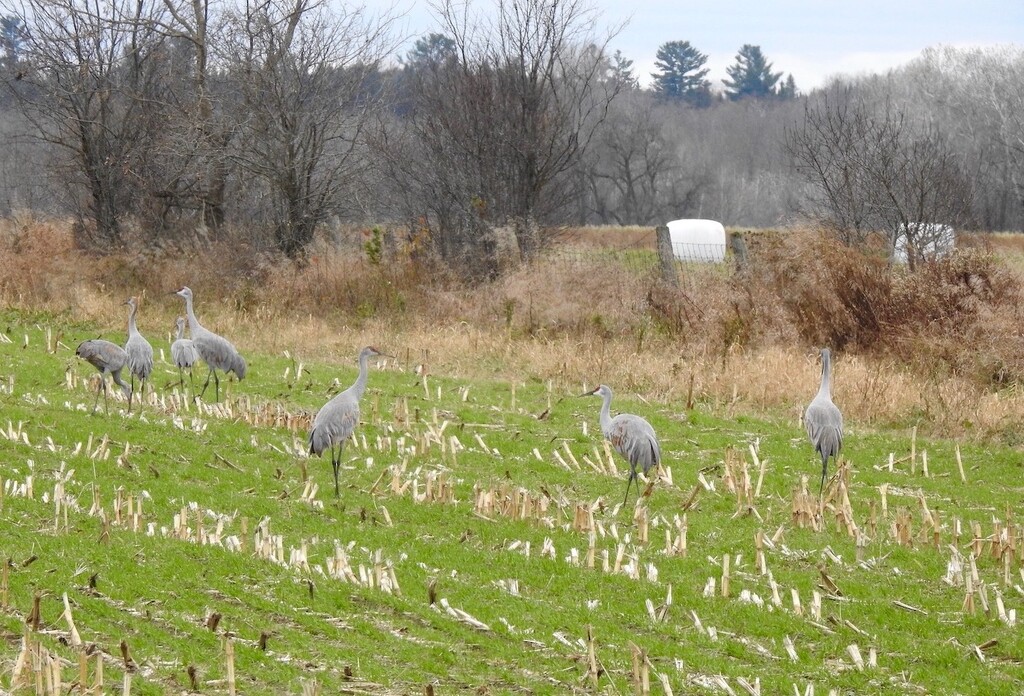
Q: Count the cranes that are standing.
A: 7